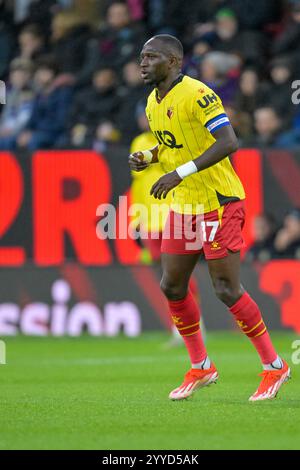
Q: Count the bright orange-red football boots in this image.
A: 2